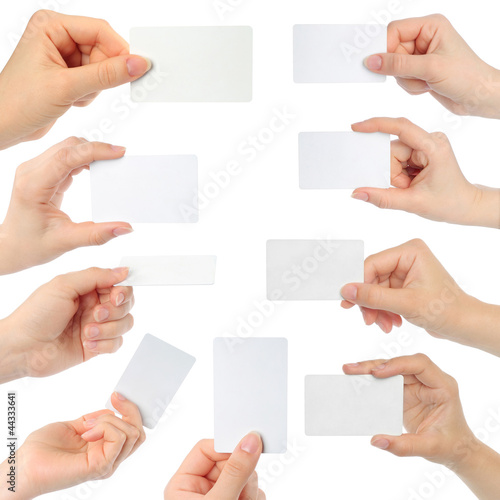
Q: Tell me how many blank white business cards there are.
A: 9